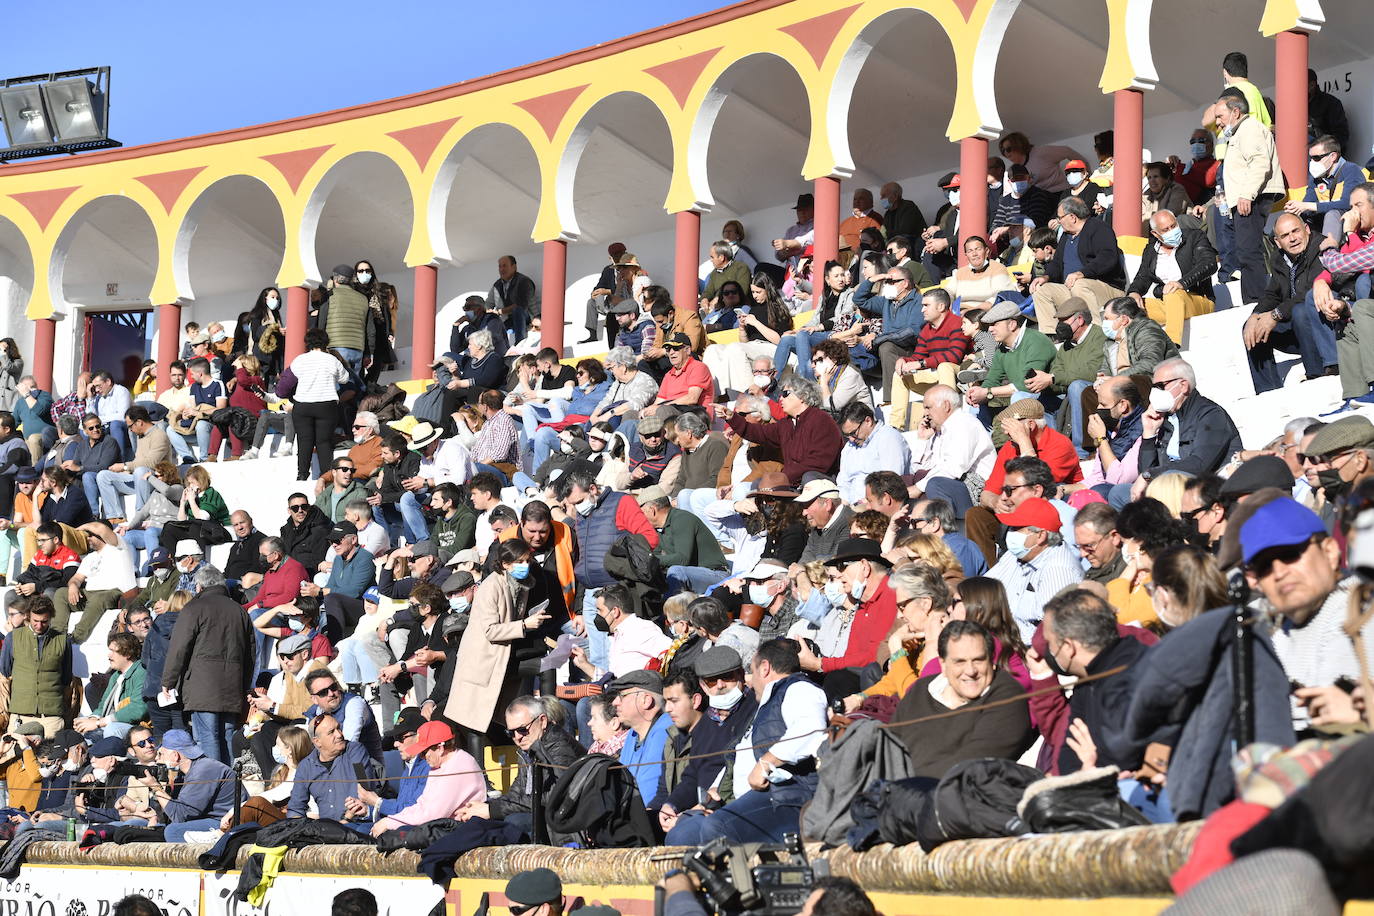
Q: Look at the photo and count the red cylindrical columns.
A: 10